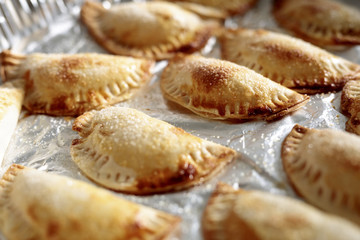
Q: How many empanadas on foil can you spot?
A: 12